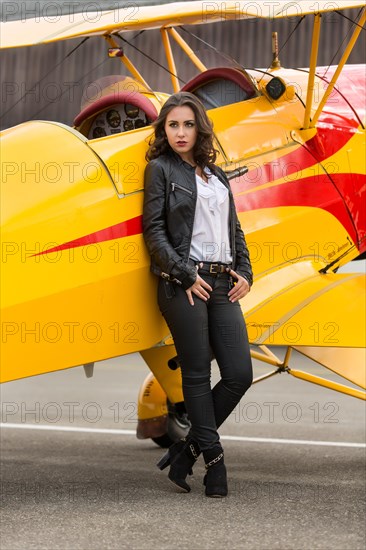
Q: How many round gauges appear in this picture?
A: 5